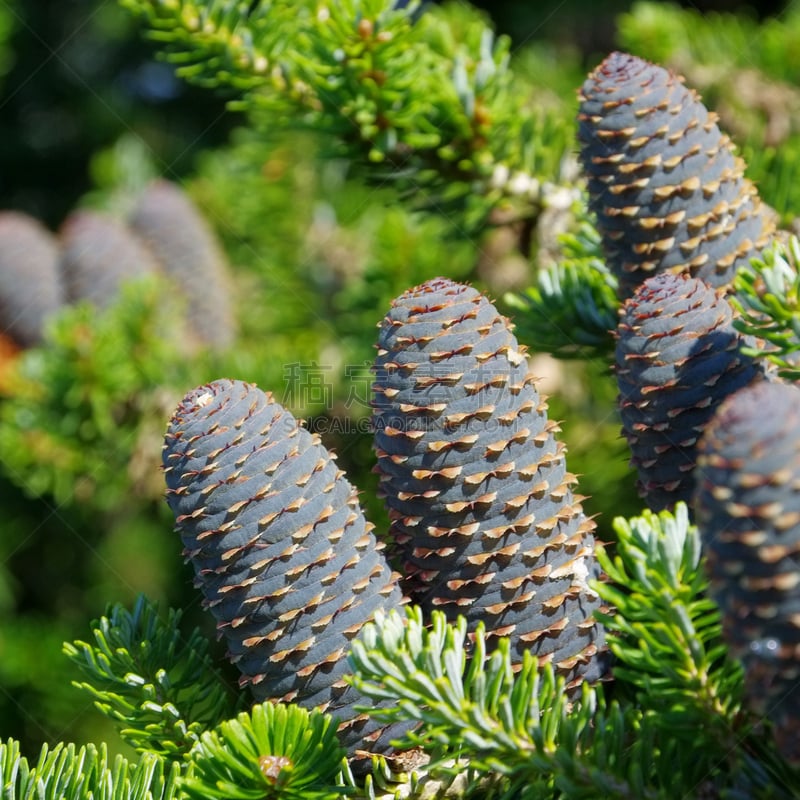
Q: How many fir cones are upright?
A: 8